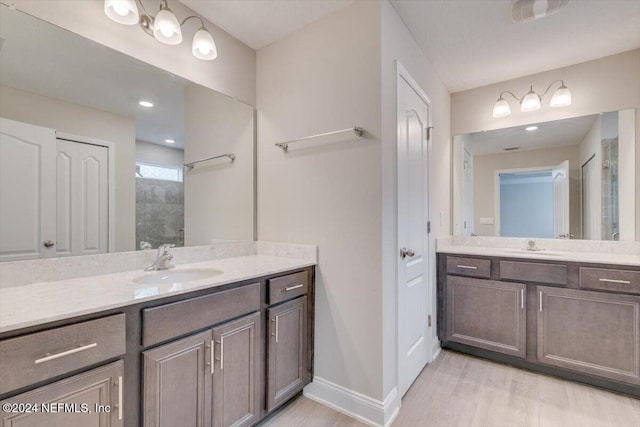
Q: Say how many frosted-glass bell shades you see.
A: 6